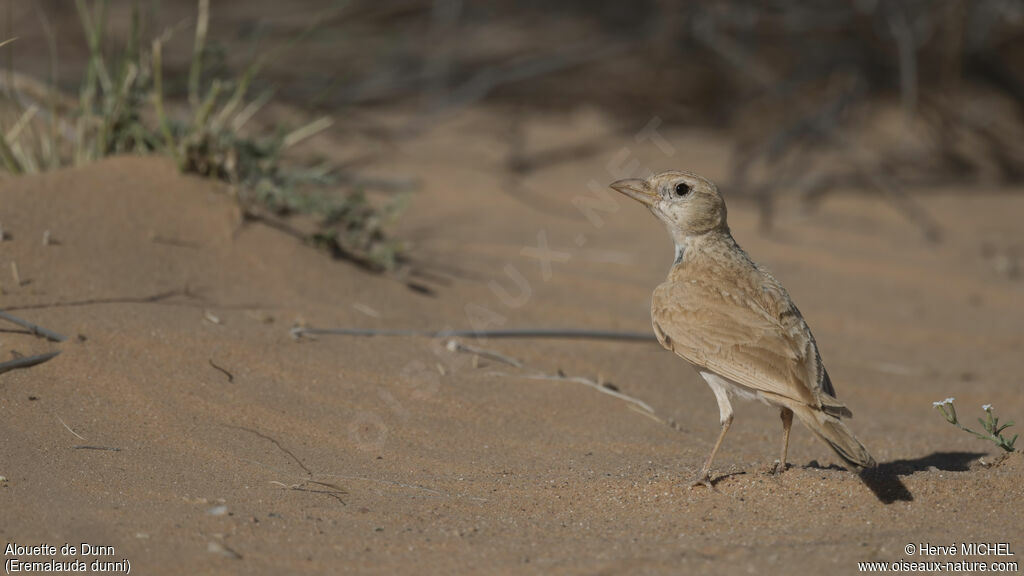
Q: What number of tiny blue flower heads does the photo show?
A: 3